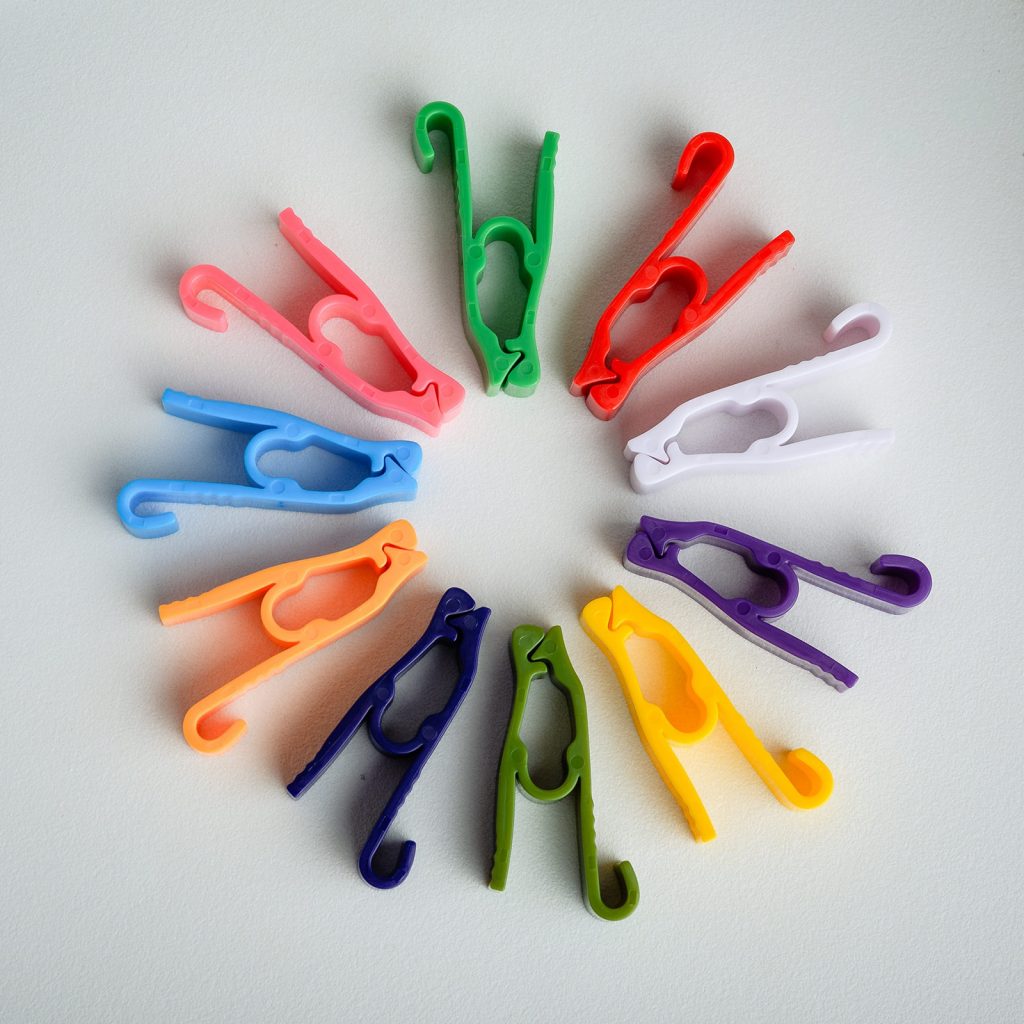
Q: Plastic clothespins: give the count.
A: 10